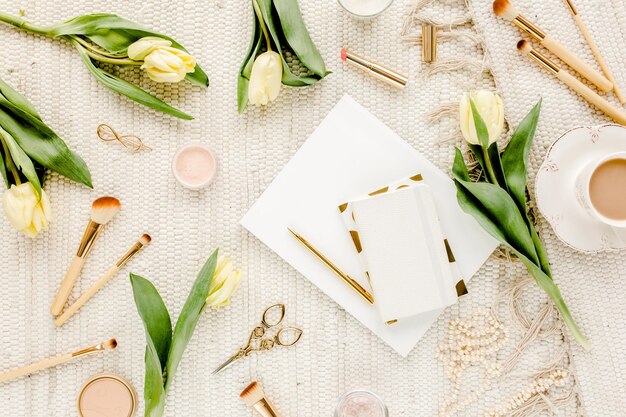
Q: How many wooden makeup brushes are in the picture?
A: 7